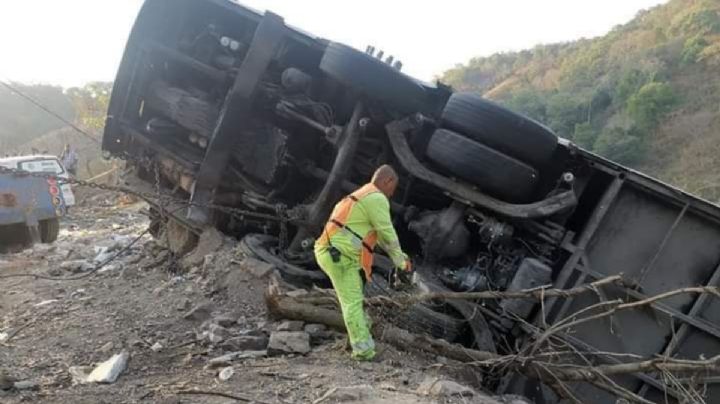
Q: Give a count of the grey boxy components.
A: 1